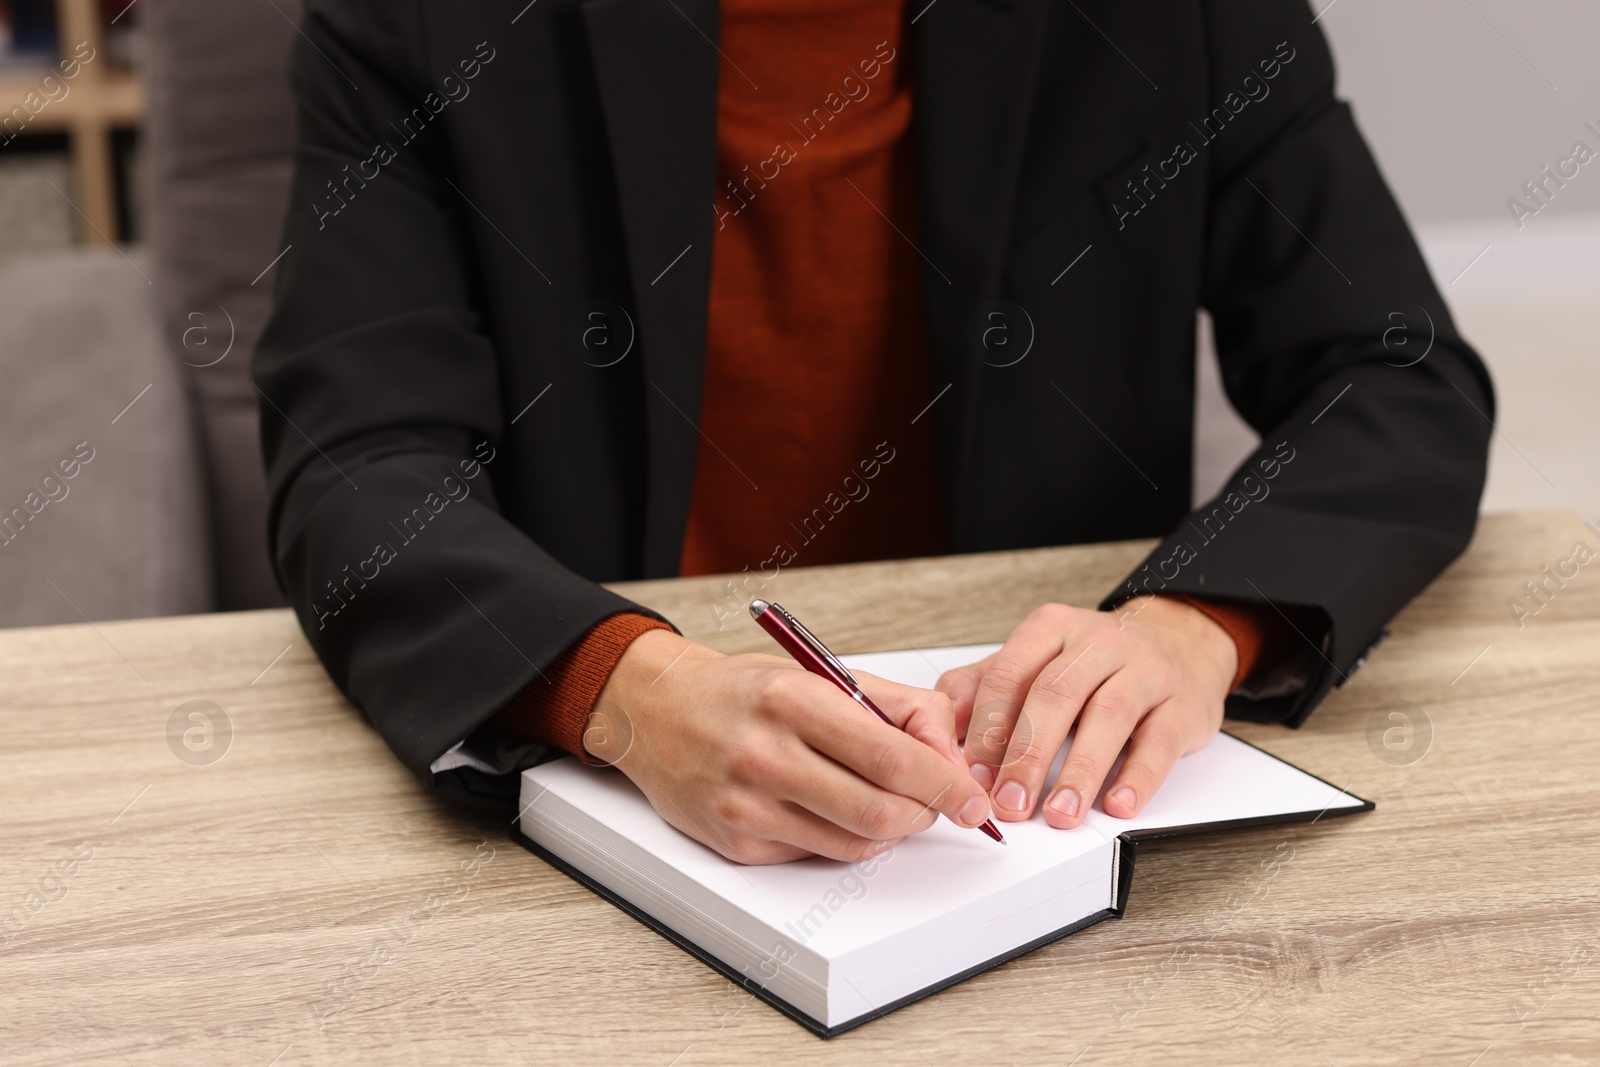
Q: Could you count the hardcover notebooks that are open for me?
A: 1